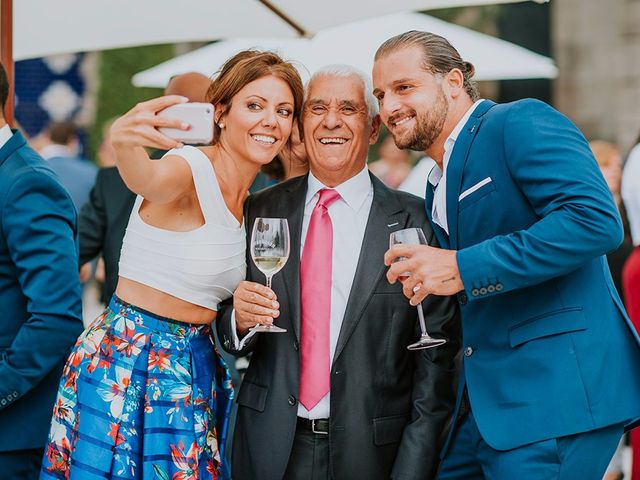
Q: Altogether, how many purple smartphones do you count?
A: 0